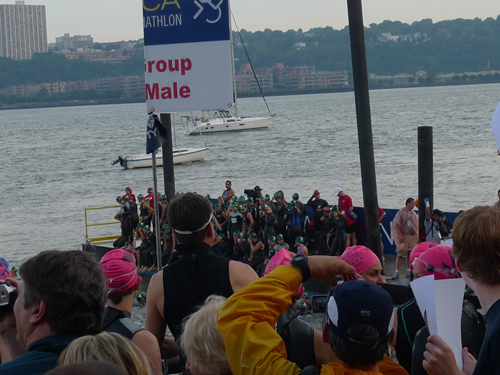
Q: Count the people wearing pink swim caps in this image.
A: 6